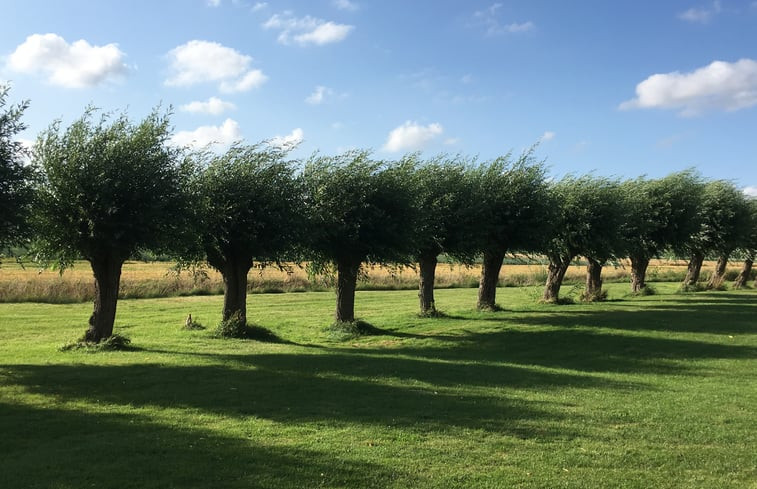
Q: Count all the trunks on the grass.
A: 11